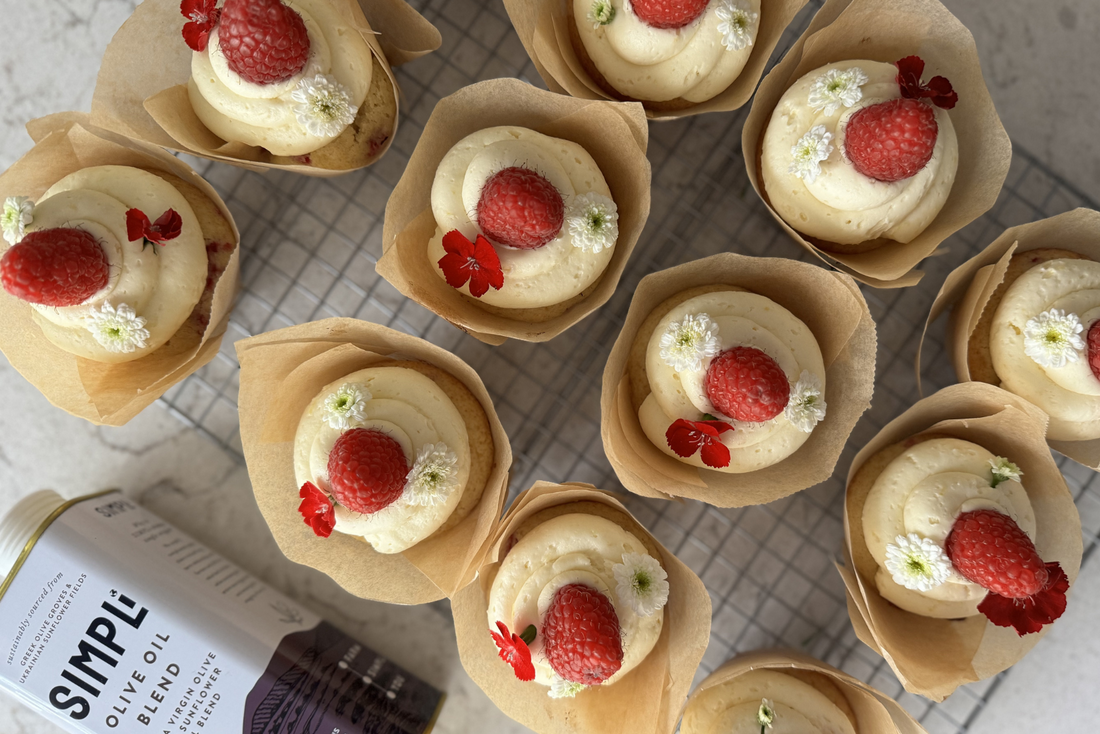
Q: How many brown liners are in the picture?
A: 11